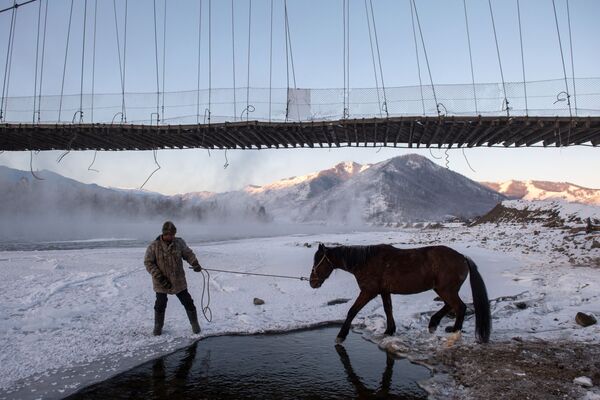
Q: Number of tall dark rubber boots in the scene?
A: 2